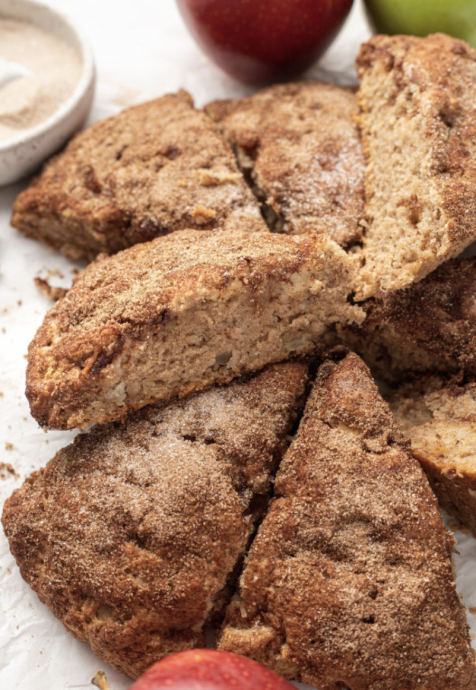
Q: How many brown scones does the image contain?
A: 8